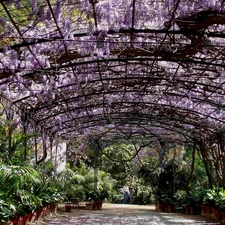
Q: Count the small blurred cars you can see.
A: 0